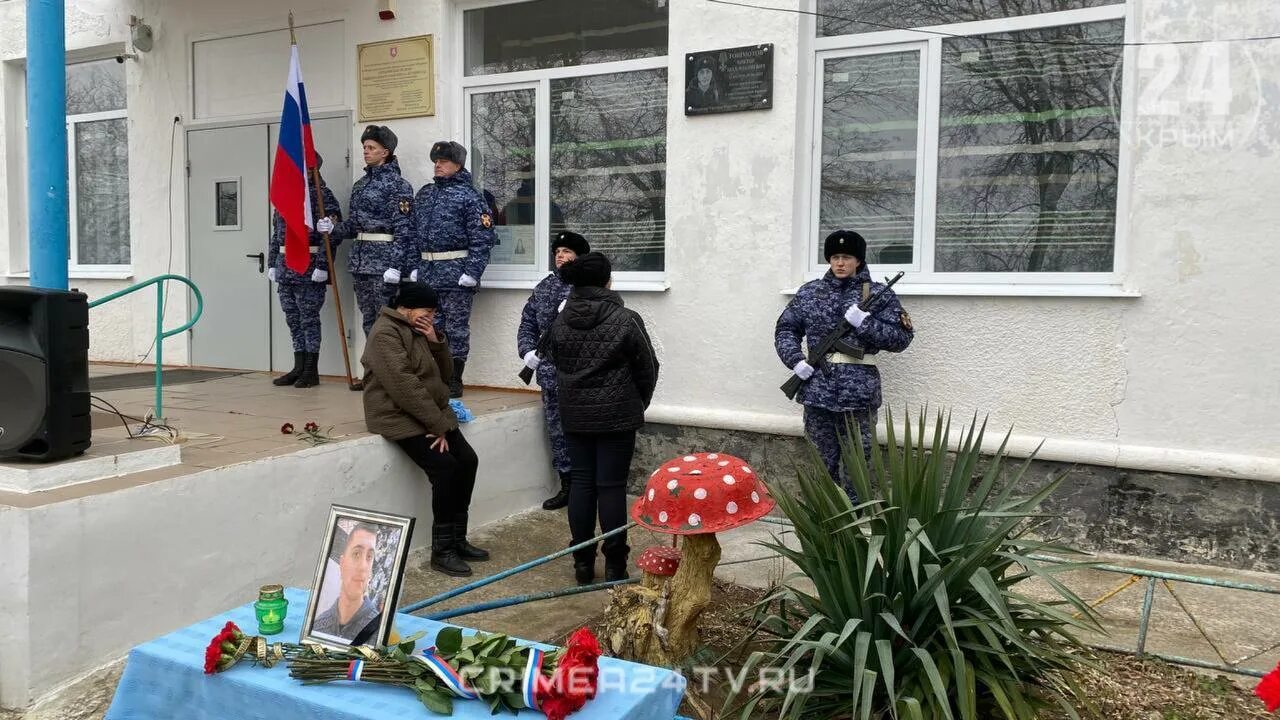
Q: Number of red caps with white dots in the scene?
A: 2